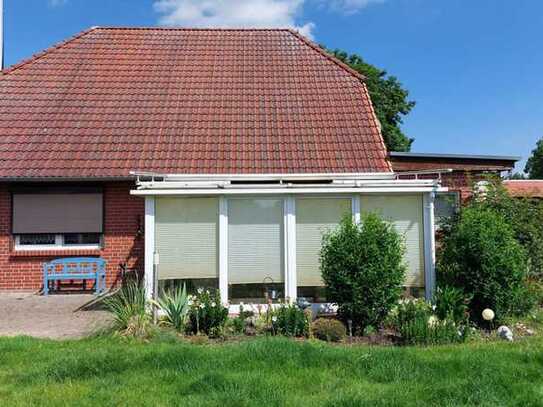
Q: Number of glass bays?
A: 4